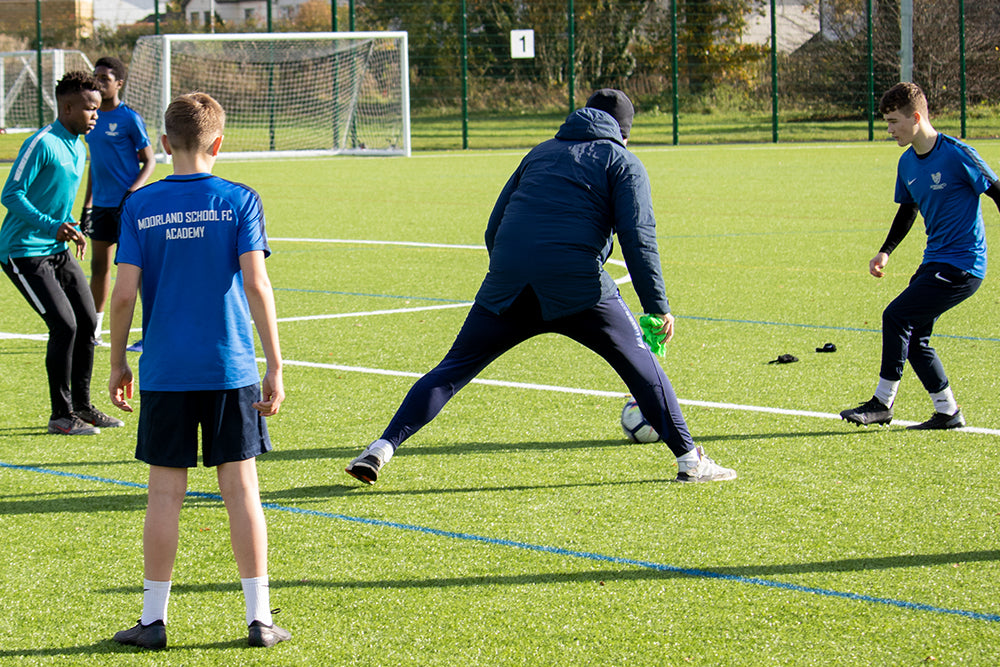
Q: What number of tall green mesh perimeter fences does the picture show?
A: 1